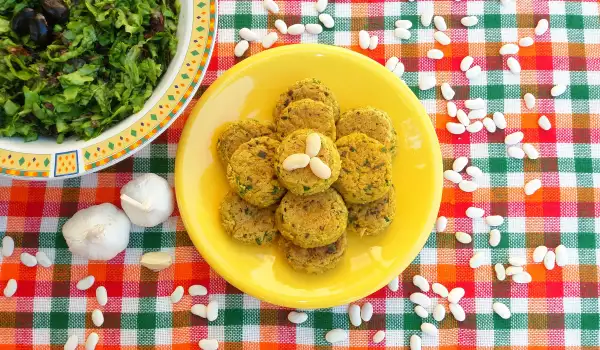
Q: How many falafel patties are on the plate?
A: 11